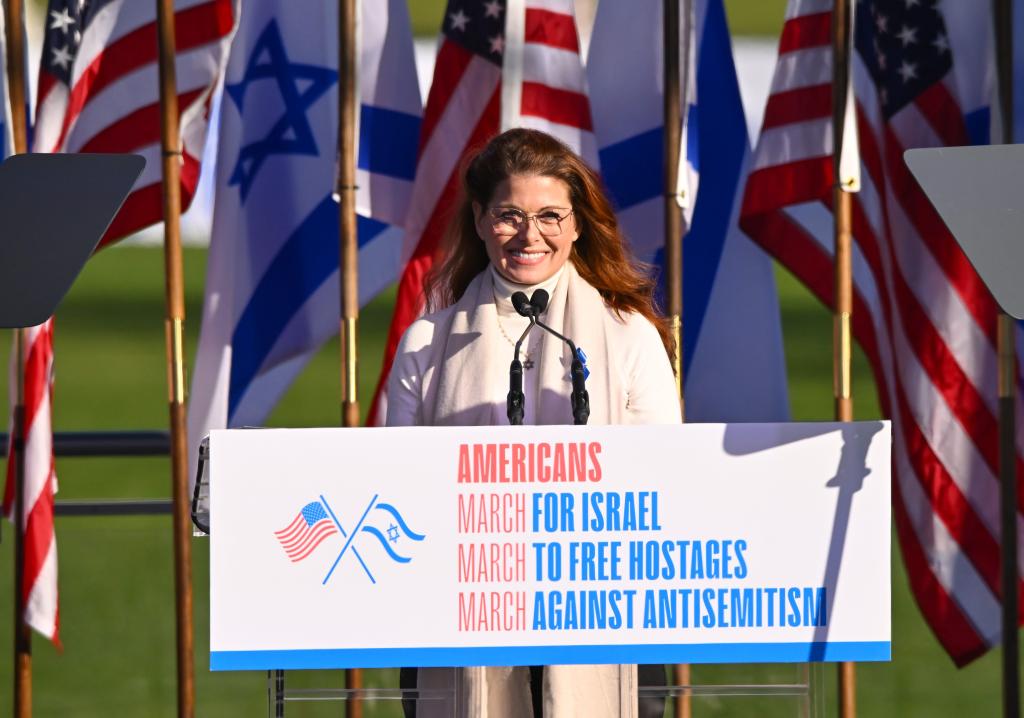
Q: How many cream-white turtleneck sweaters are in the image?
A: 1